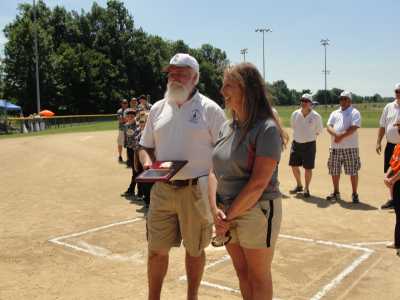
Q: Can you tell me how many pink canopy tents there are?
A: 0